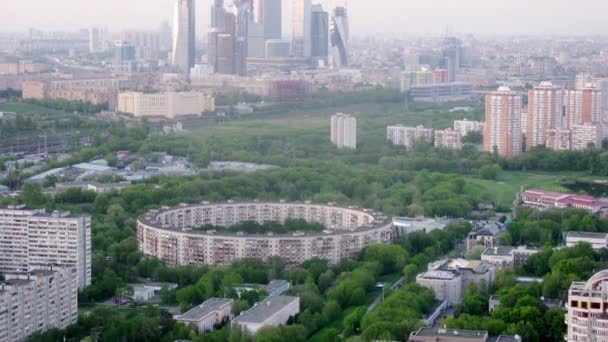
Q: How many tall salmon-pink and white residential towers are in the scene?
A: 3